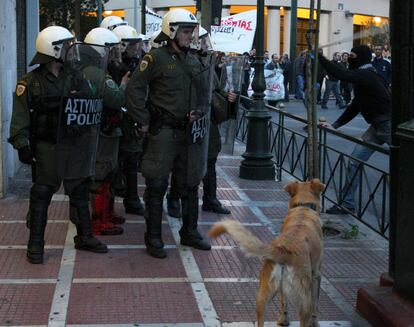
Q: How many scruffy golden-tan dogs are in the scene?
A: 1